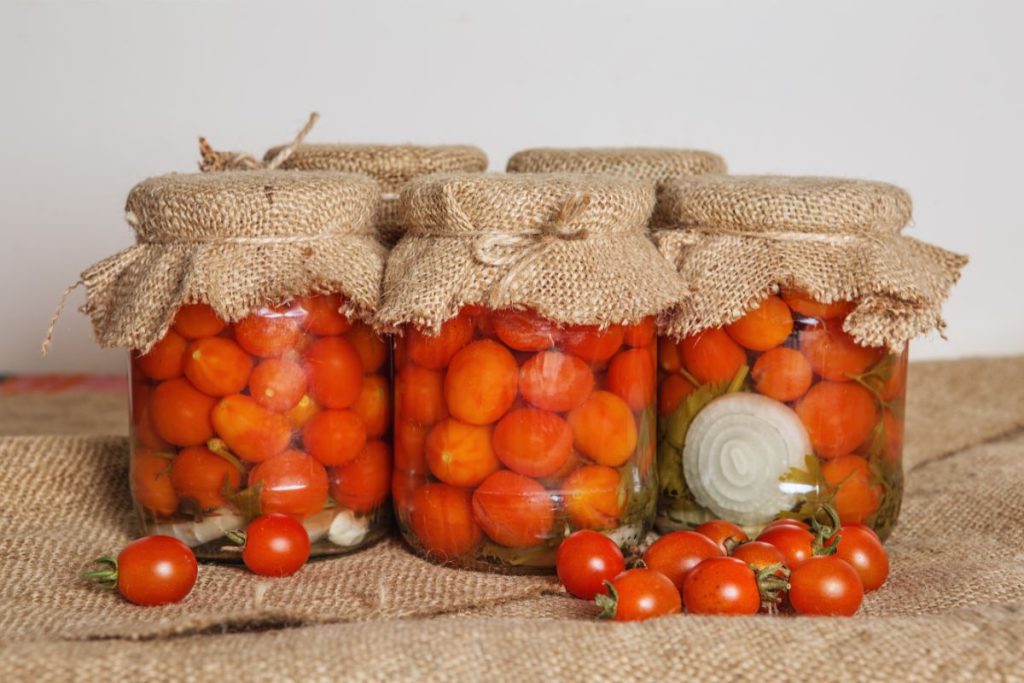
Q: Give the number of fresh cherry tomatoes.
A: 13